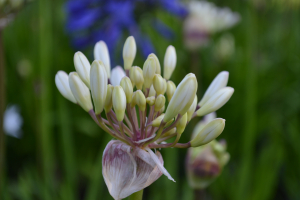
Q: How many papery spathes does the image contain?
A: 1